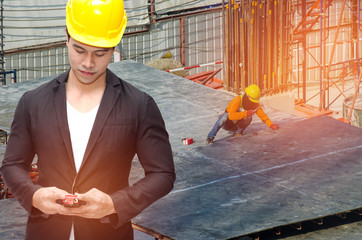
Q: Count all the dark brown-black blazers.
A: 1